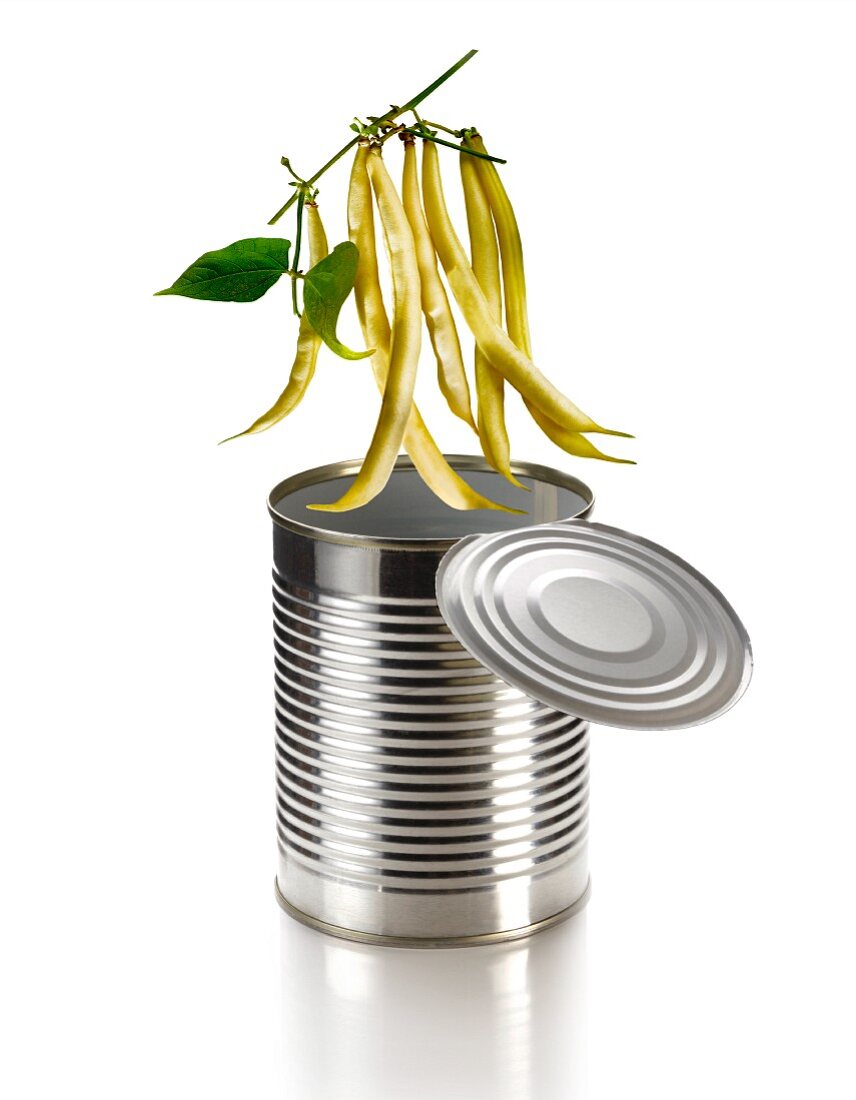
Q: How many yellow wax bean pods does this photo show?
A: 7